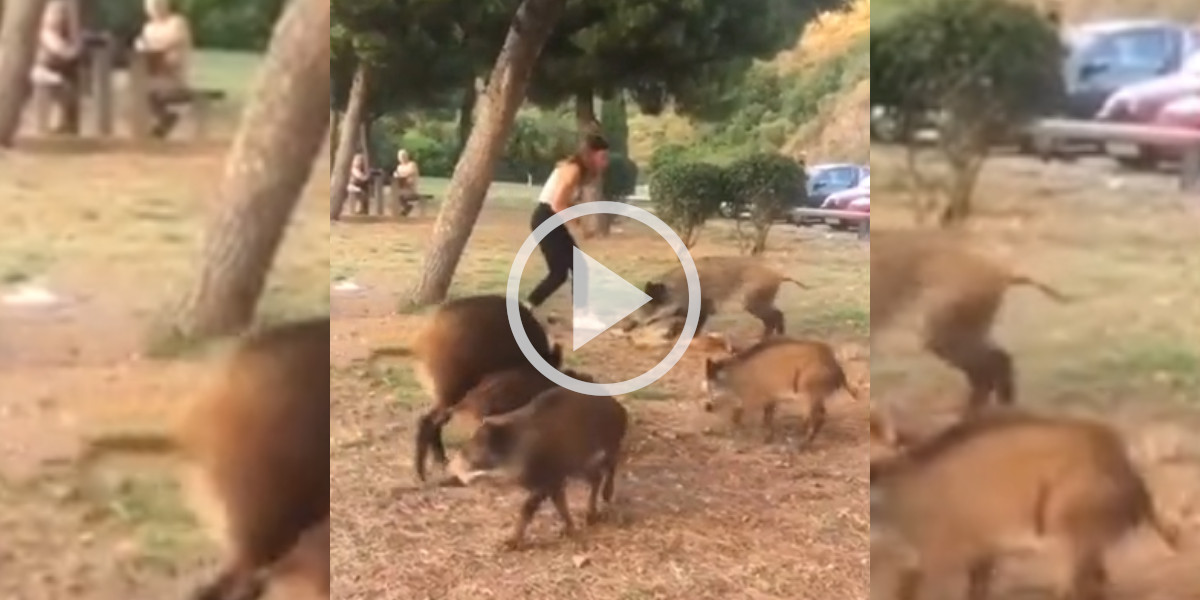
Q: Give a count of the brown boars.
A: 5